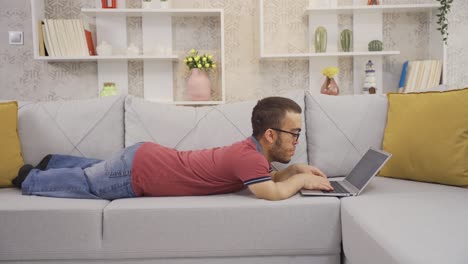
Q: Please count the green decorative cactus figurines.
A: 3